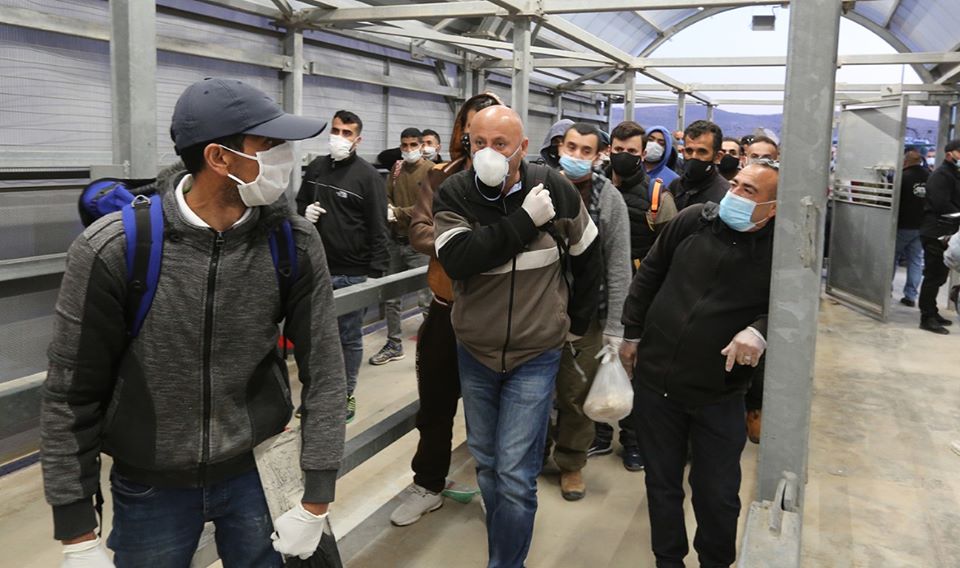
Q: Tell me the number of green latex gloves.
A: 0